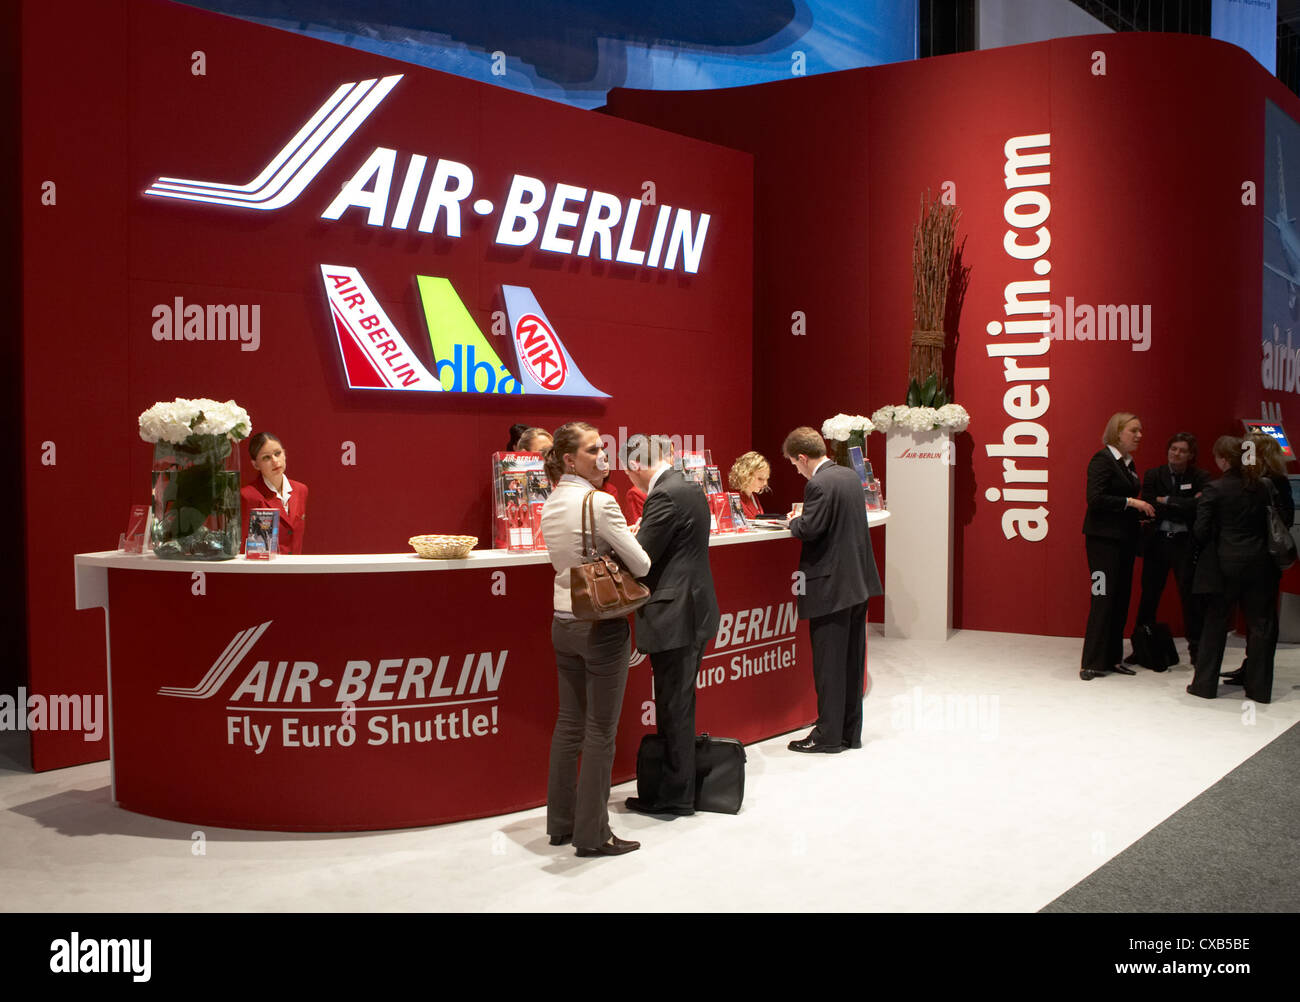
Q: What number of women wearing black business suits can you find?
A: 3